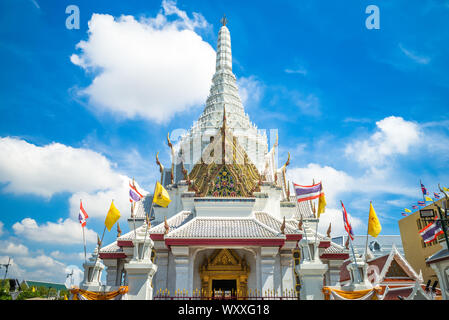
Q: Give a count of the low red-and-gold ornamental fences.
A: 1